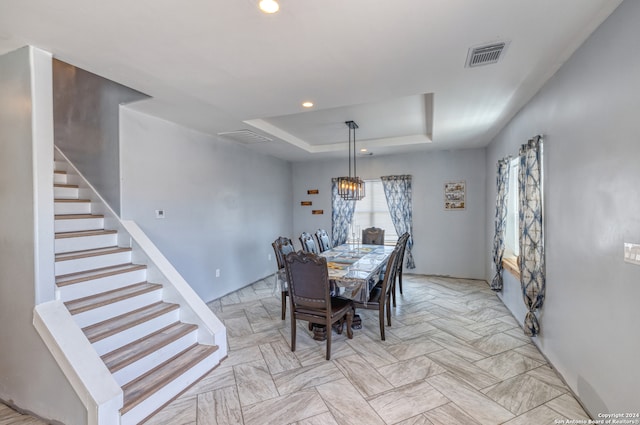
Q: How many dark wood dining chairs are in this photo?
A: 8